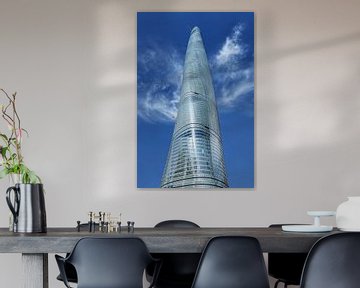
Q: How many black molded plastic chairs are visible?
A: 6